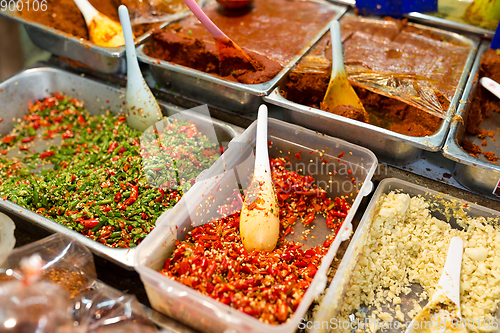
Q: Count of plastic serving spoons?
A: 7